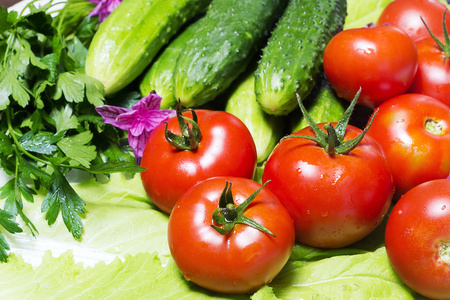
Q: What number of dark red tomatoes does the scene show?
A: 8